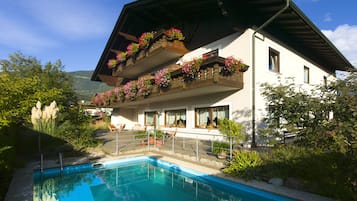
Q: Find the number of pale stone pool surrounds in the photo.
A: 1